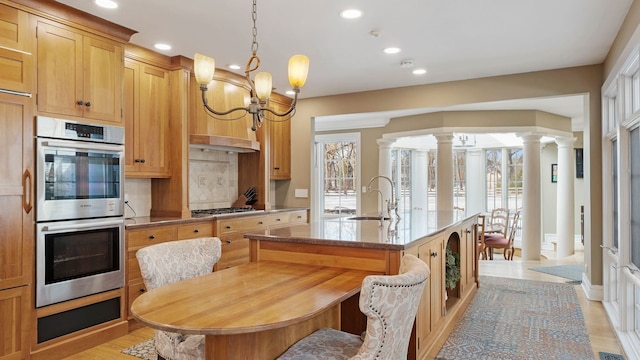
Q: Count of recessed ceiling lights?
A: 7